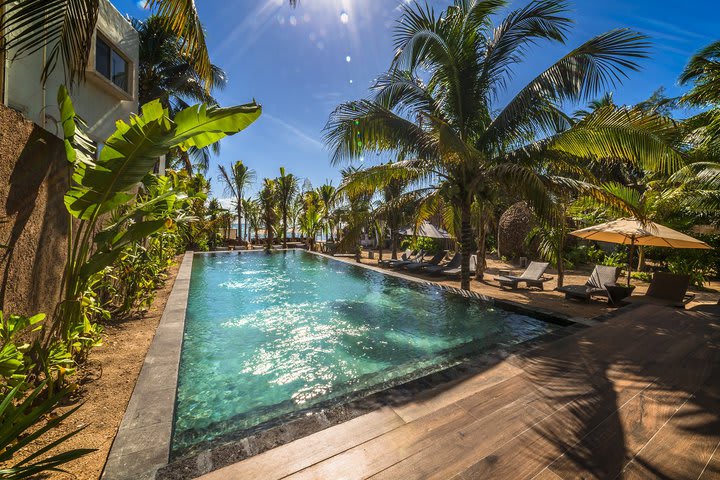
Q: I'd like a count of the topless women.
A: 0